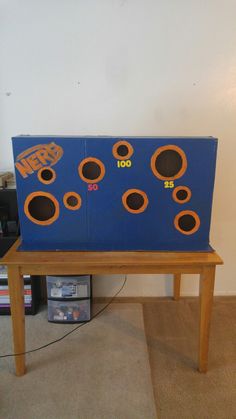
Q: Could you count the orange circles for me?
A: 9